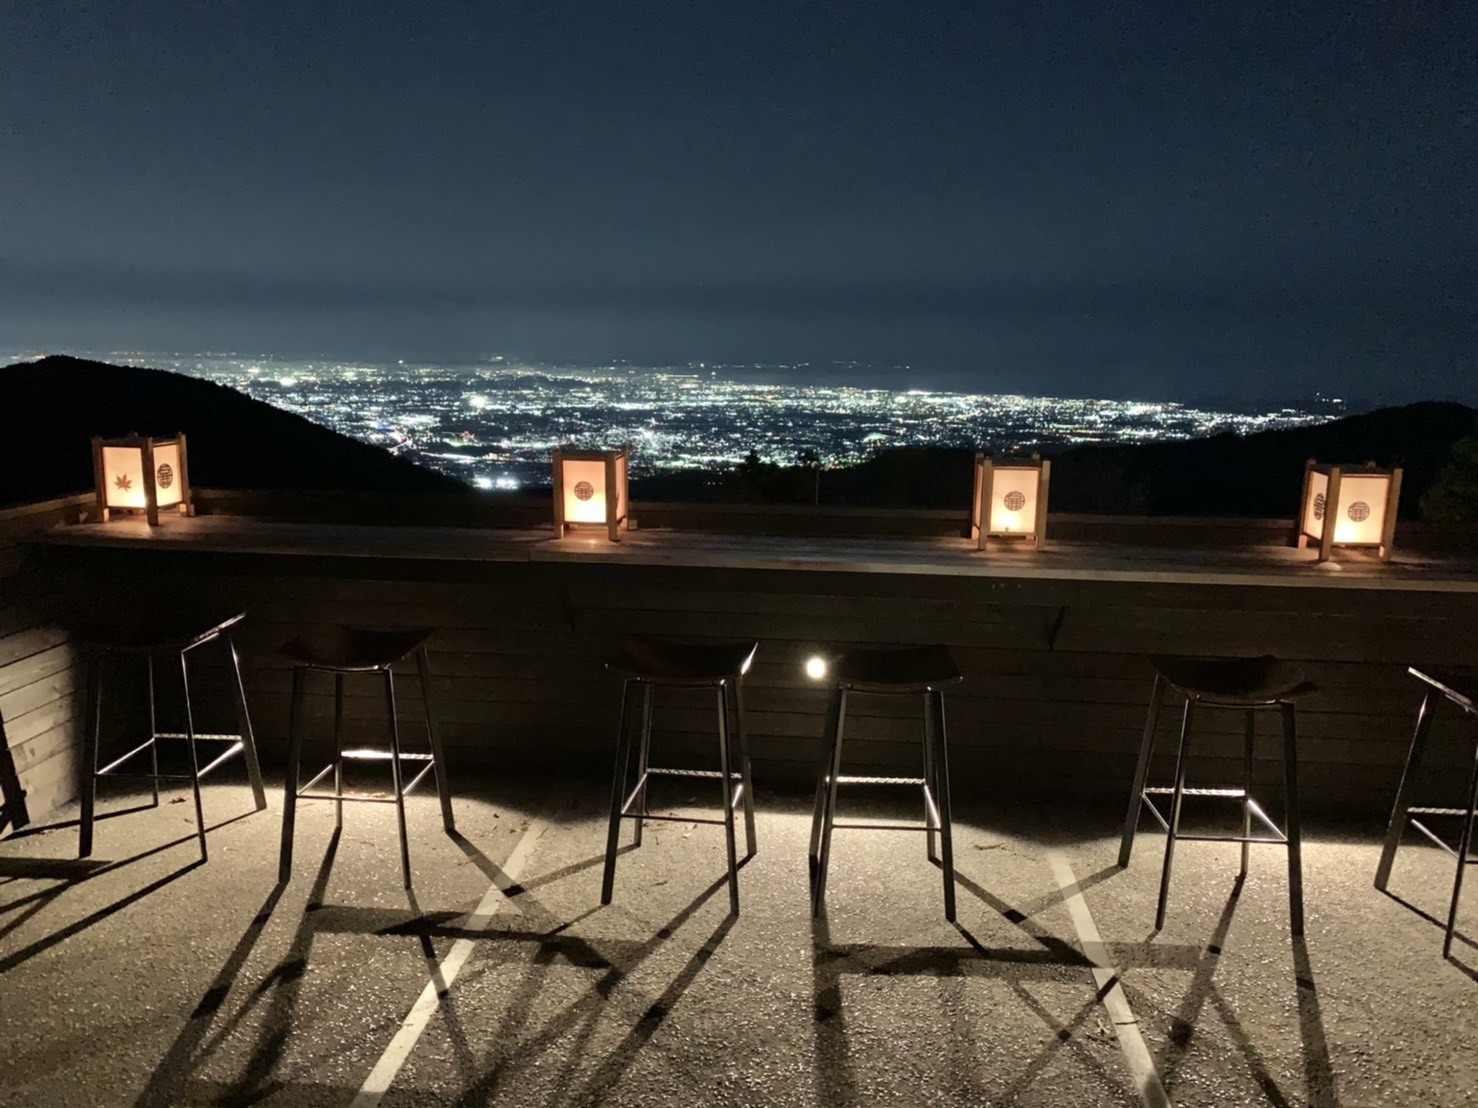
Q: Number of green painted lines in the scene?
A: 0